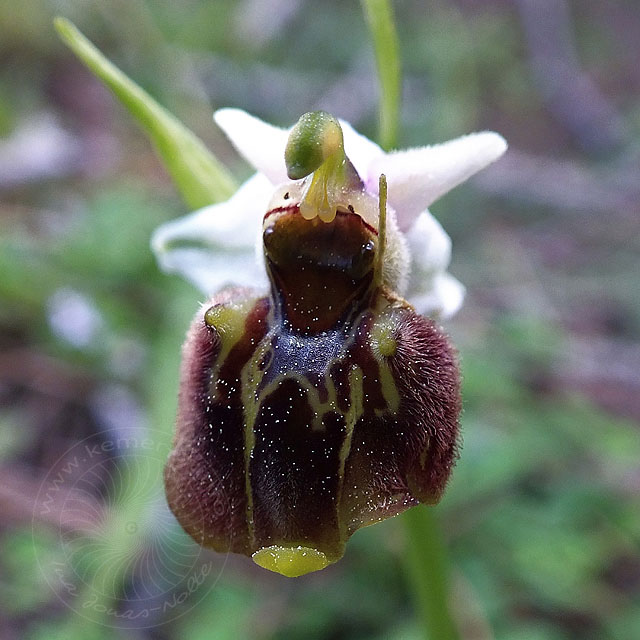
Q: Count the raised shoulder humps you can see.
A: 2